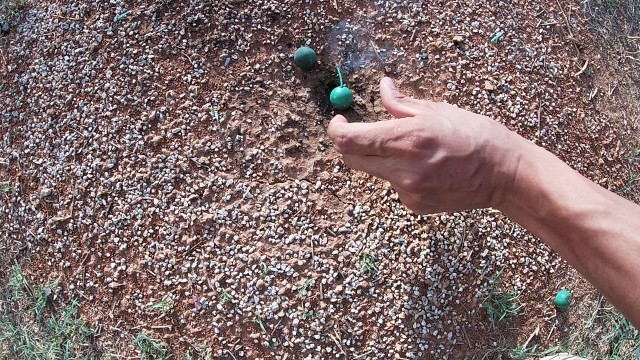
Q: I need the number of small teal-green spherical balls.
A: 3